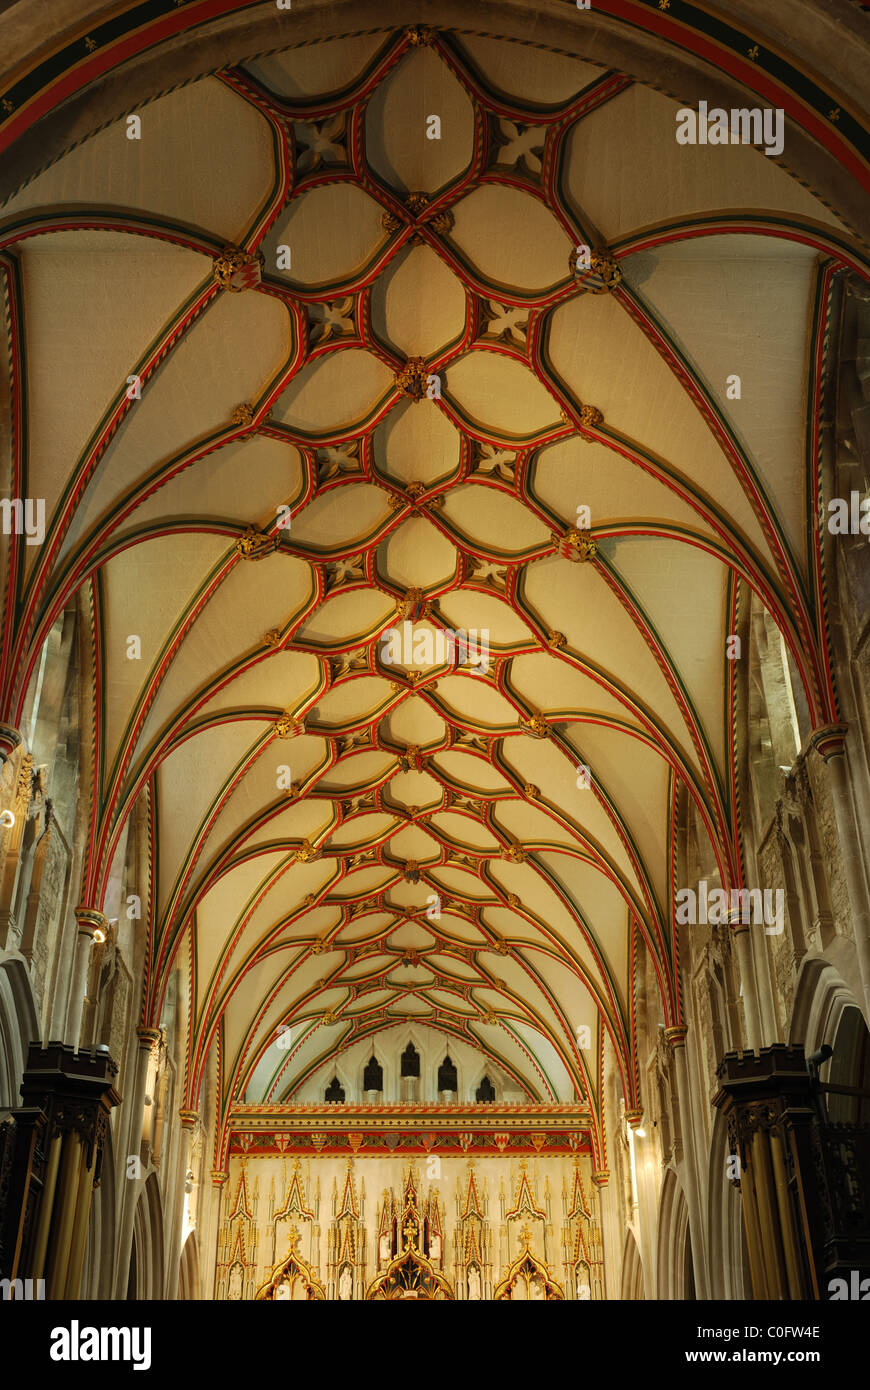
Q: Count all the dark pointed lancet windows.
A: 5